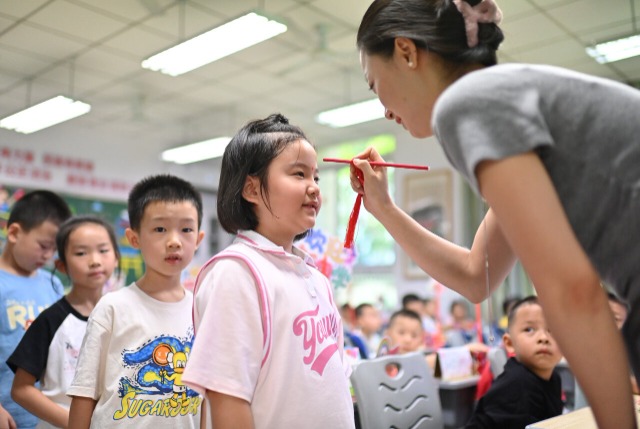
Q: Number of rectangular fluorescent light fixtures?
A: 5